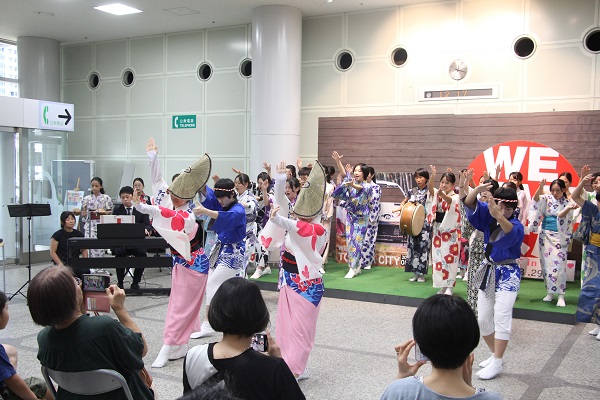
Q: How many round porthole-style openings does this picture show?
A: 8